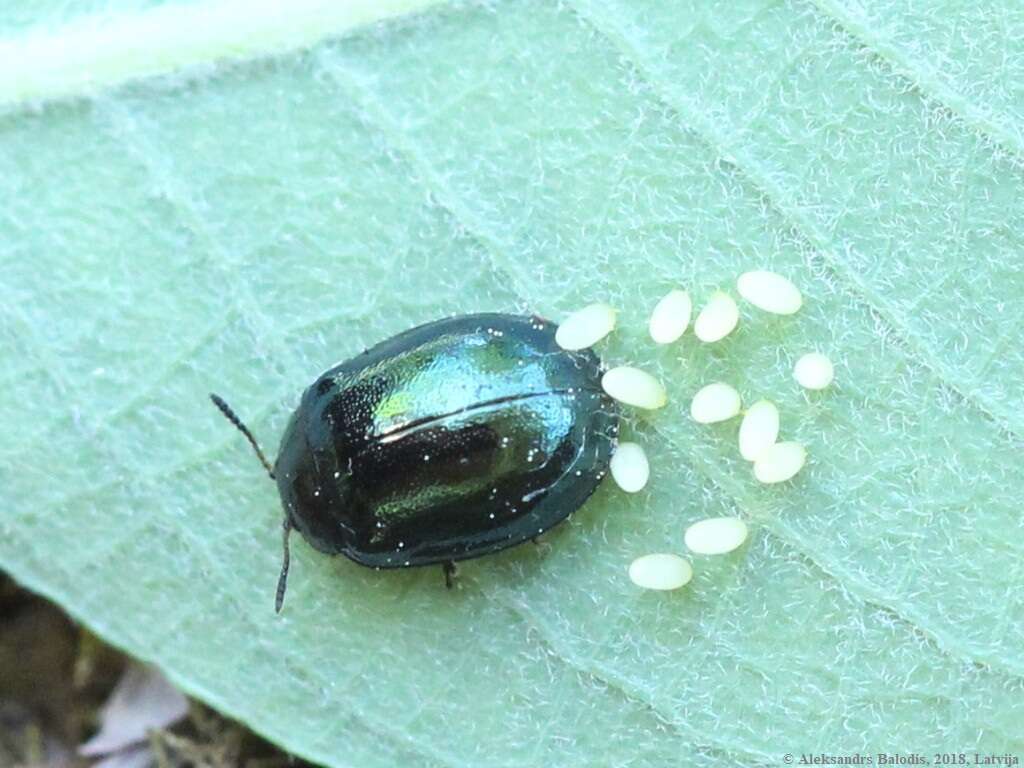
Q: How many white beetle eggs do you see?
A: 12